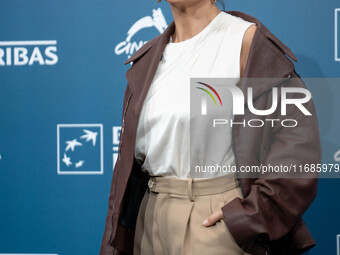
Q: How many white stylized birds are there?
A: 4